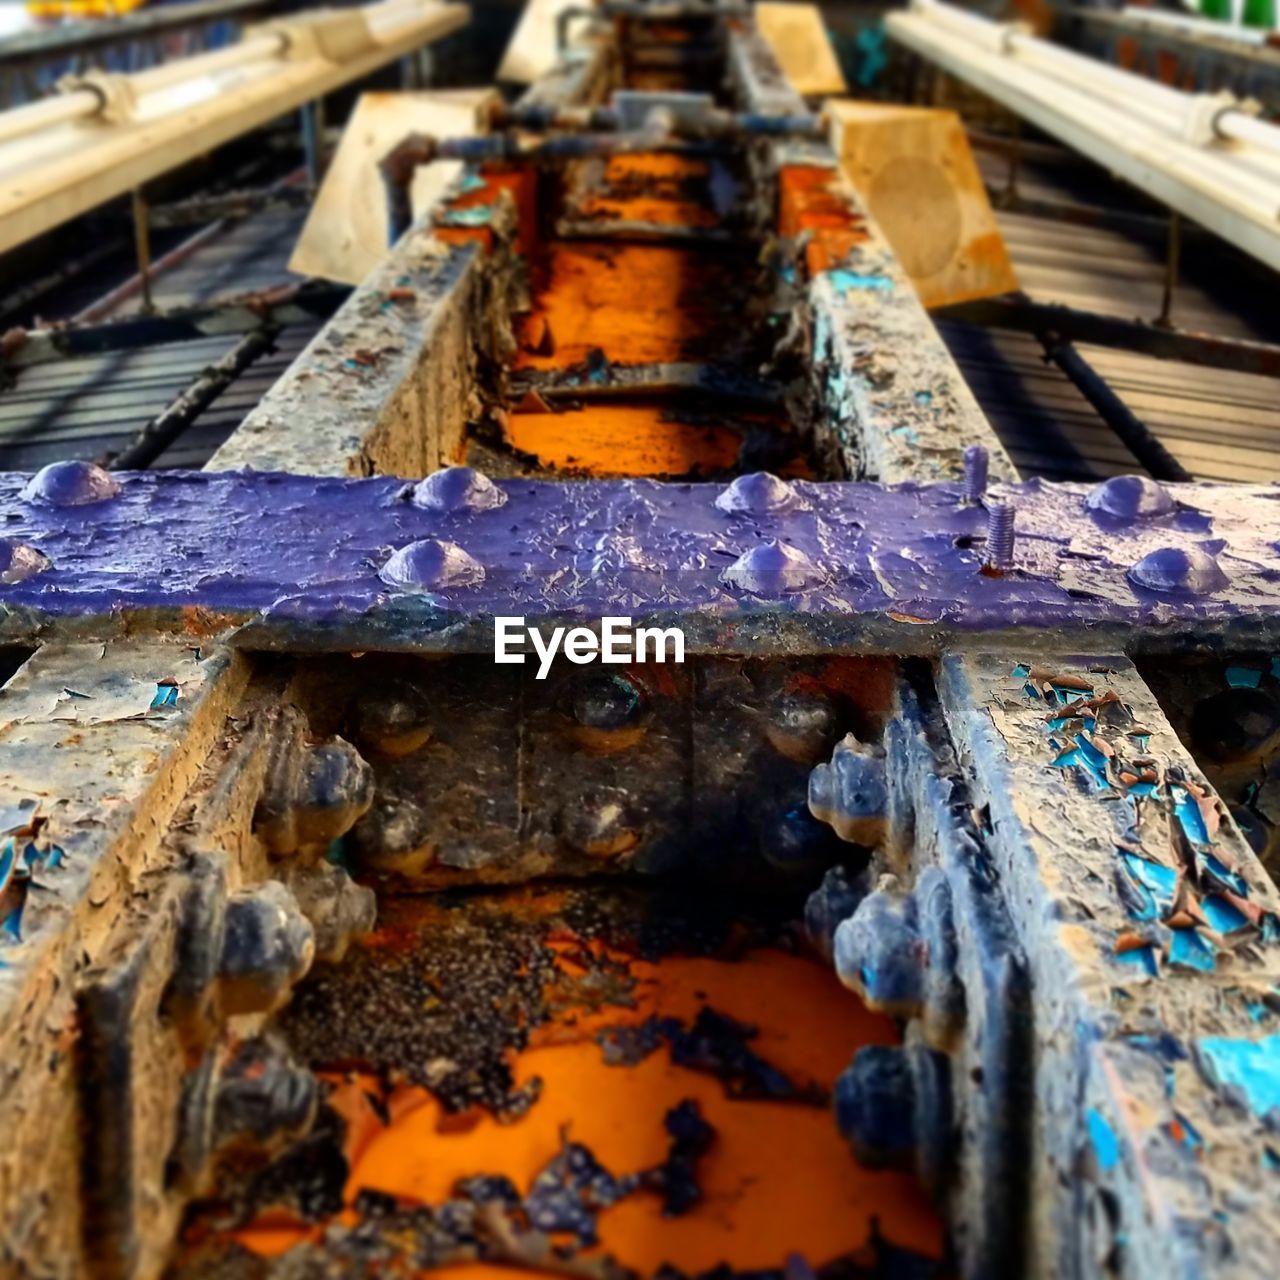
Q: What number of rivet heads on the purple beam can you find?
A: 8